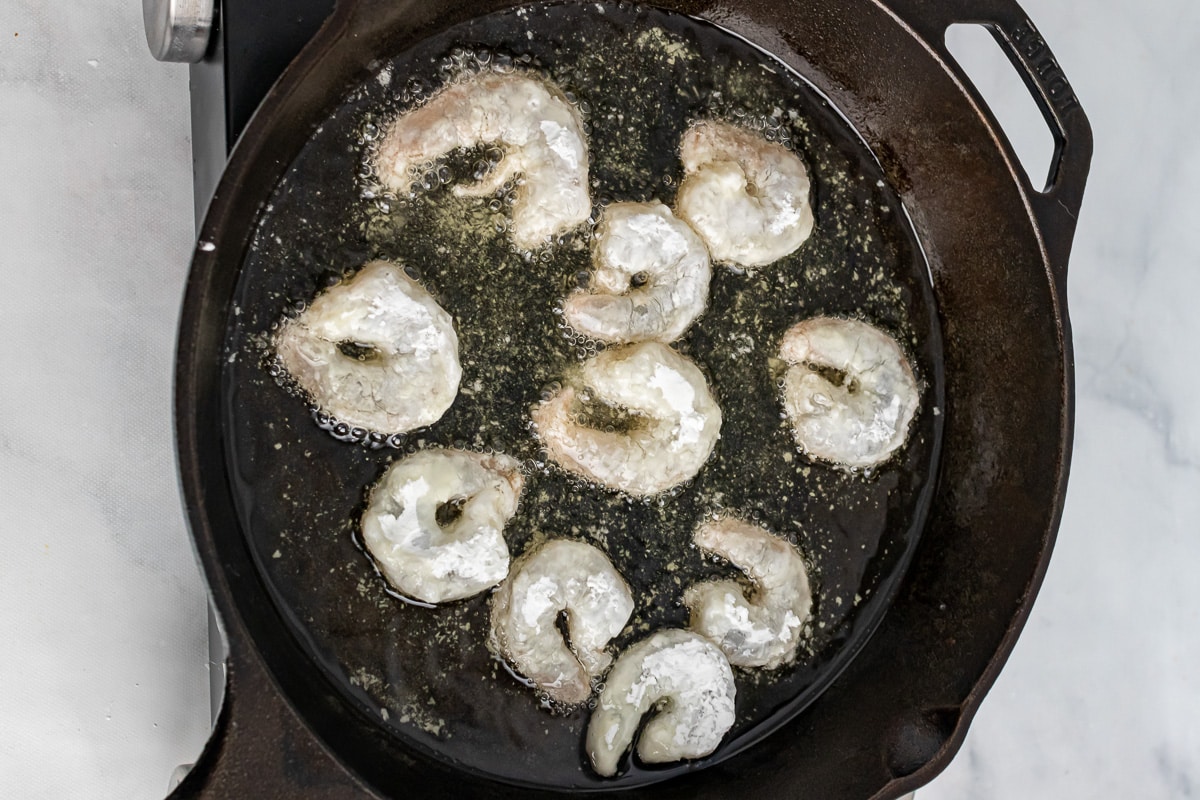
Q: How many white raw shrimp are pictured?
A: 10